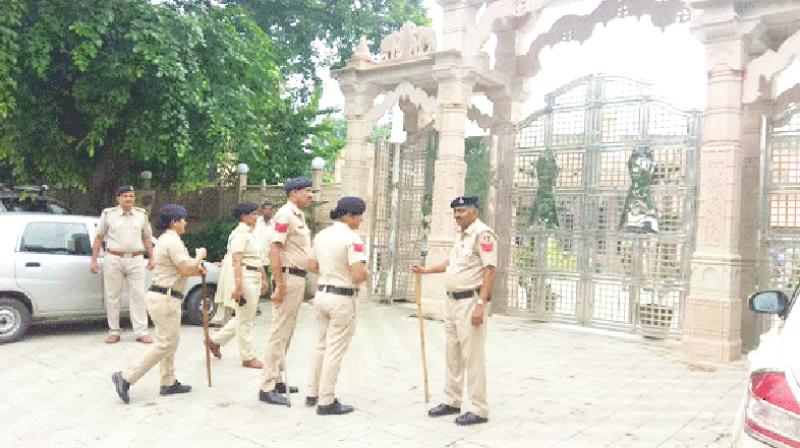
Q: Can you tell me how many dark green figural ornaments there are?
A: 2